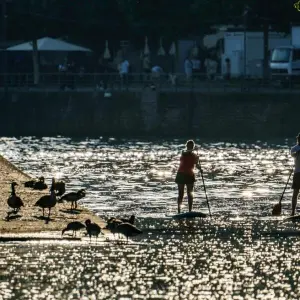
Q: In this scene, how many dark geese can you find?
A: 11